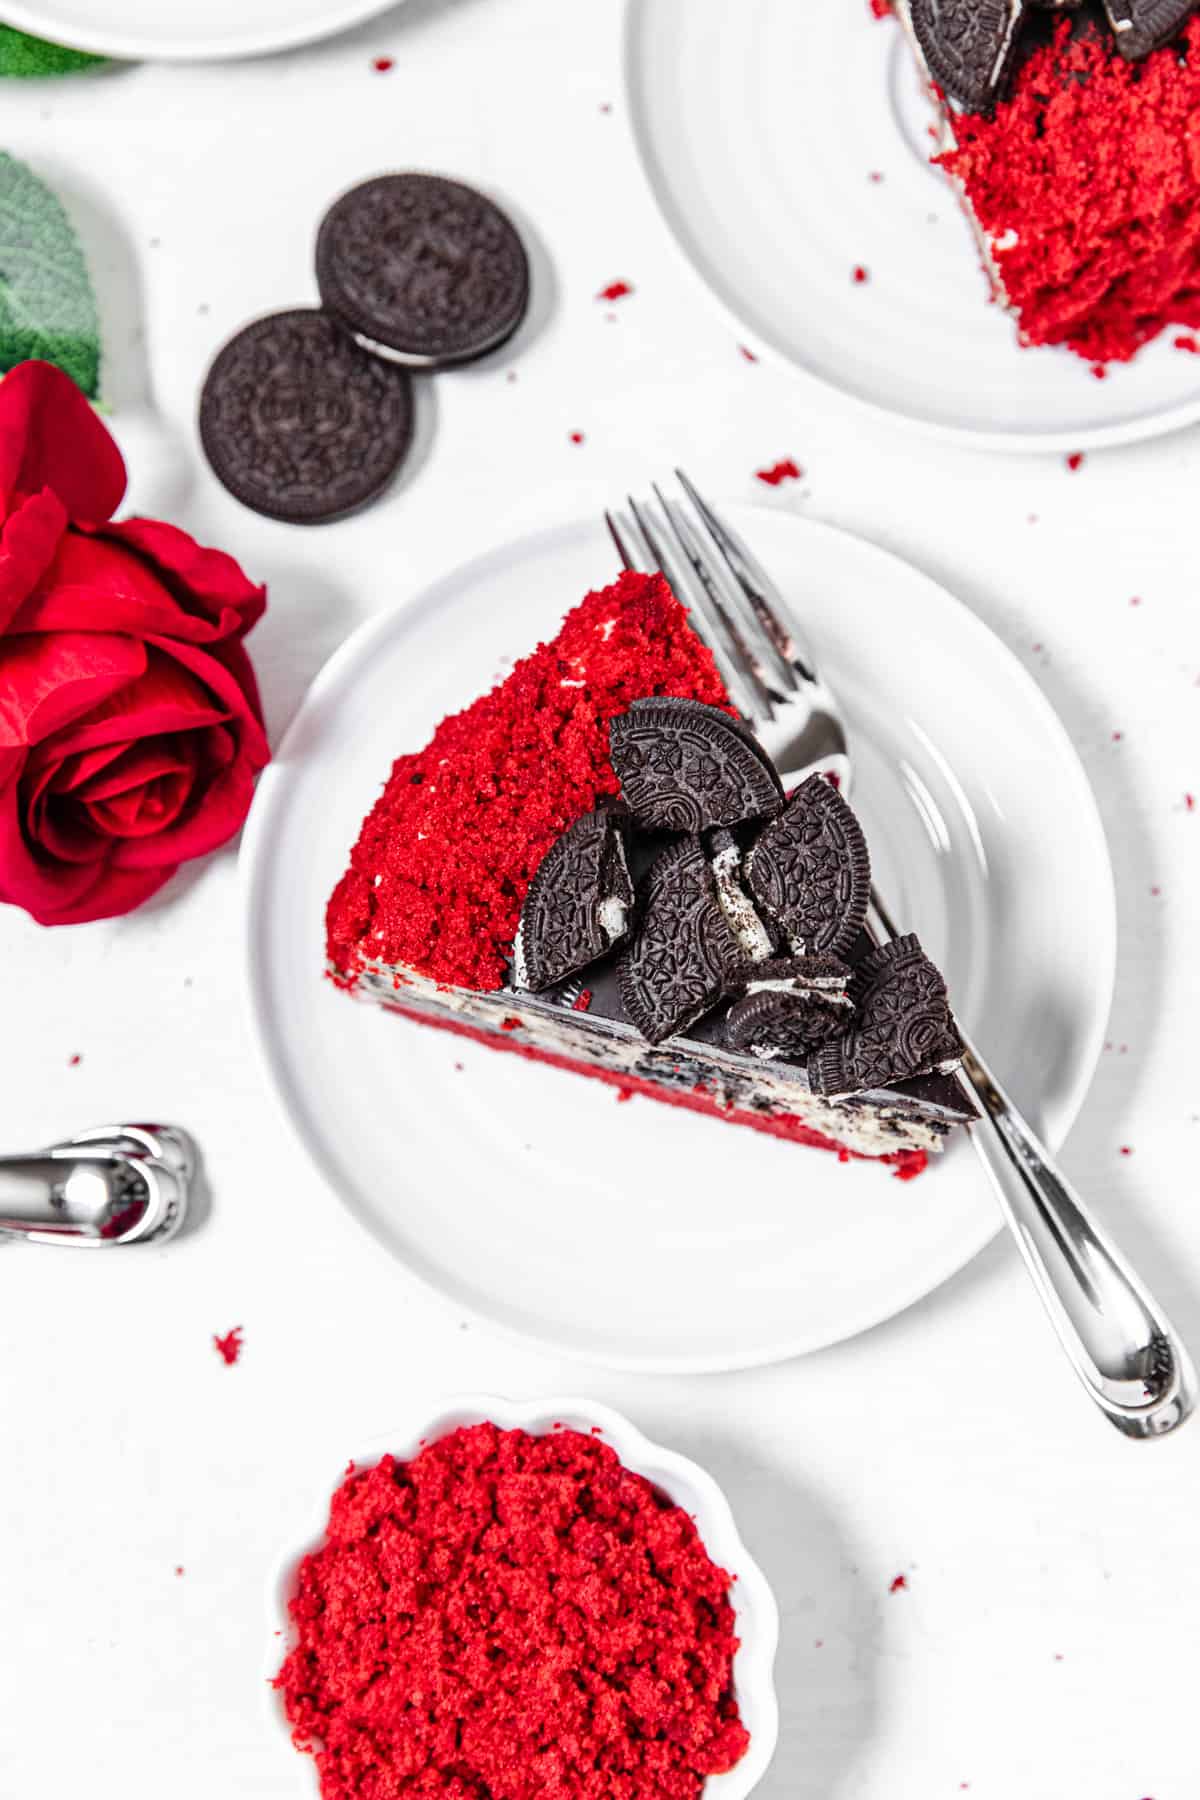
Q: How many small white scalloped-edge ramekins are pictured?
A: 1